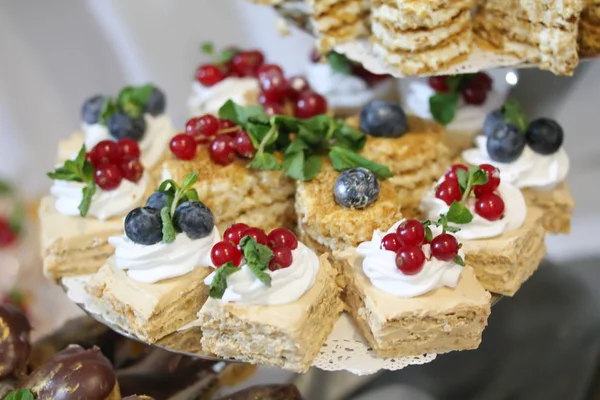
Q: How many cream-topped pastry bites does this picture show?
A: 10